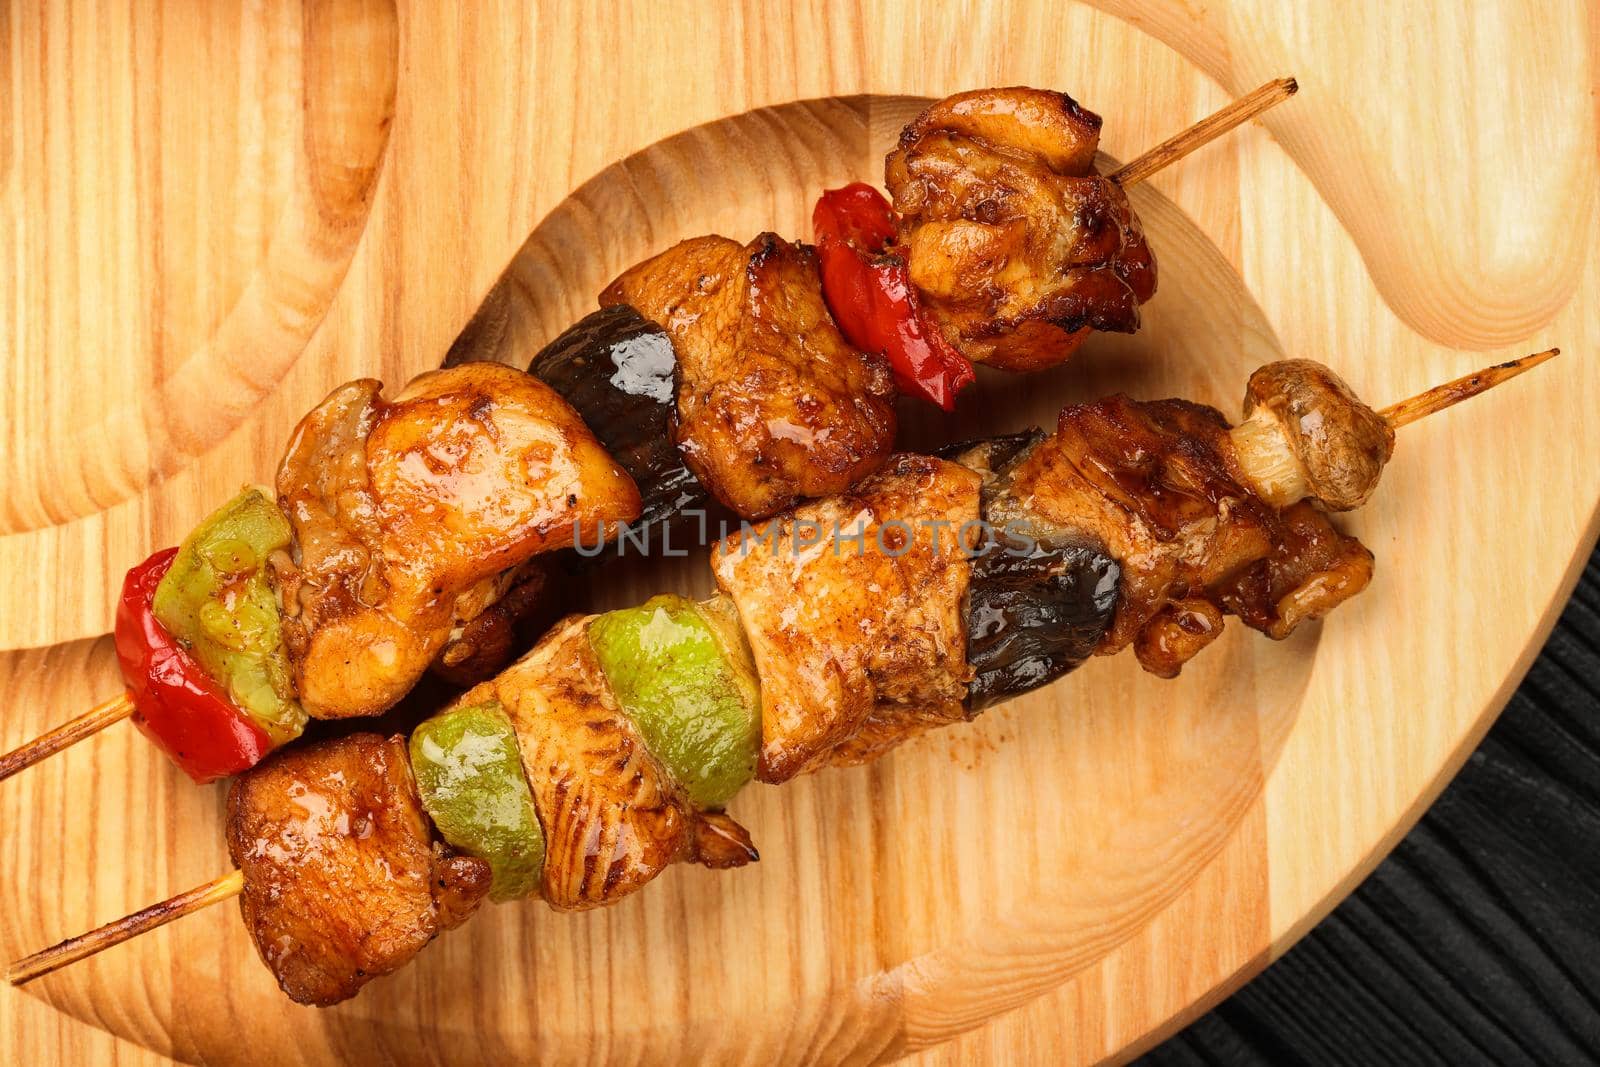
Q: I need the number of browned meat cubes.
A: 7